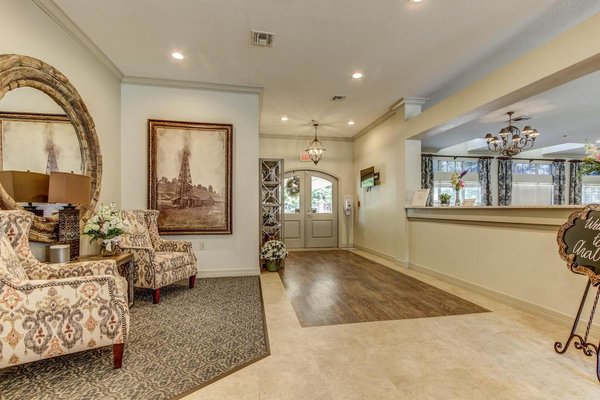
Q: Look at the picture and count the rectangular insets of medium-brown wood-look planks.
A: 1